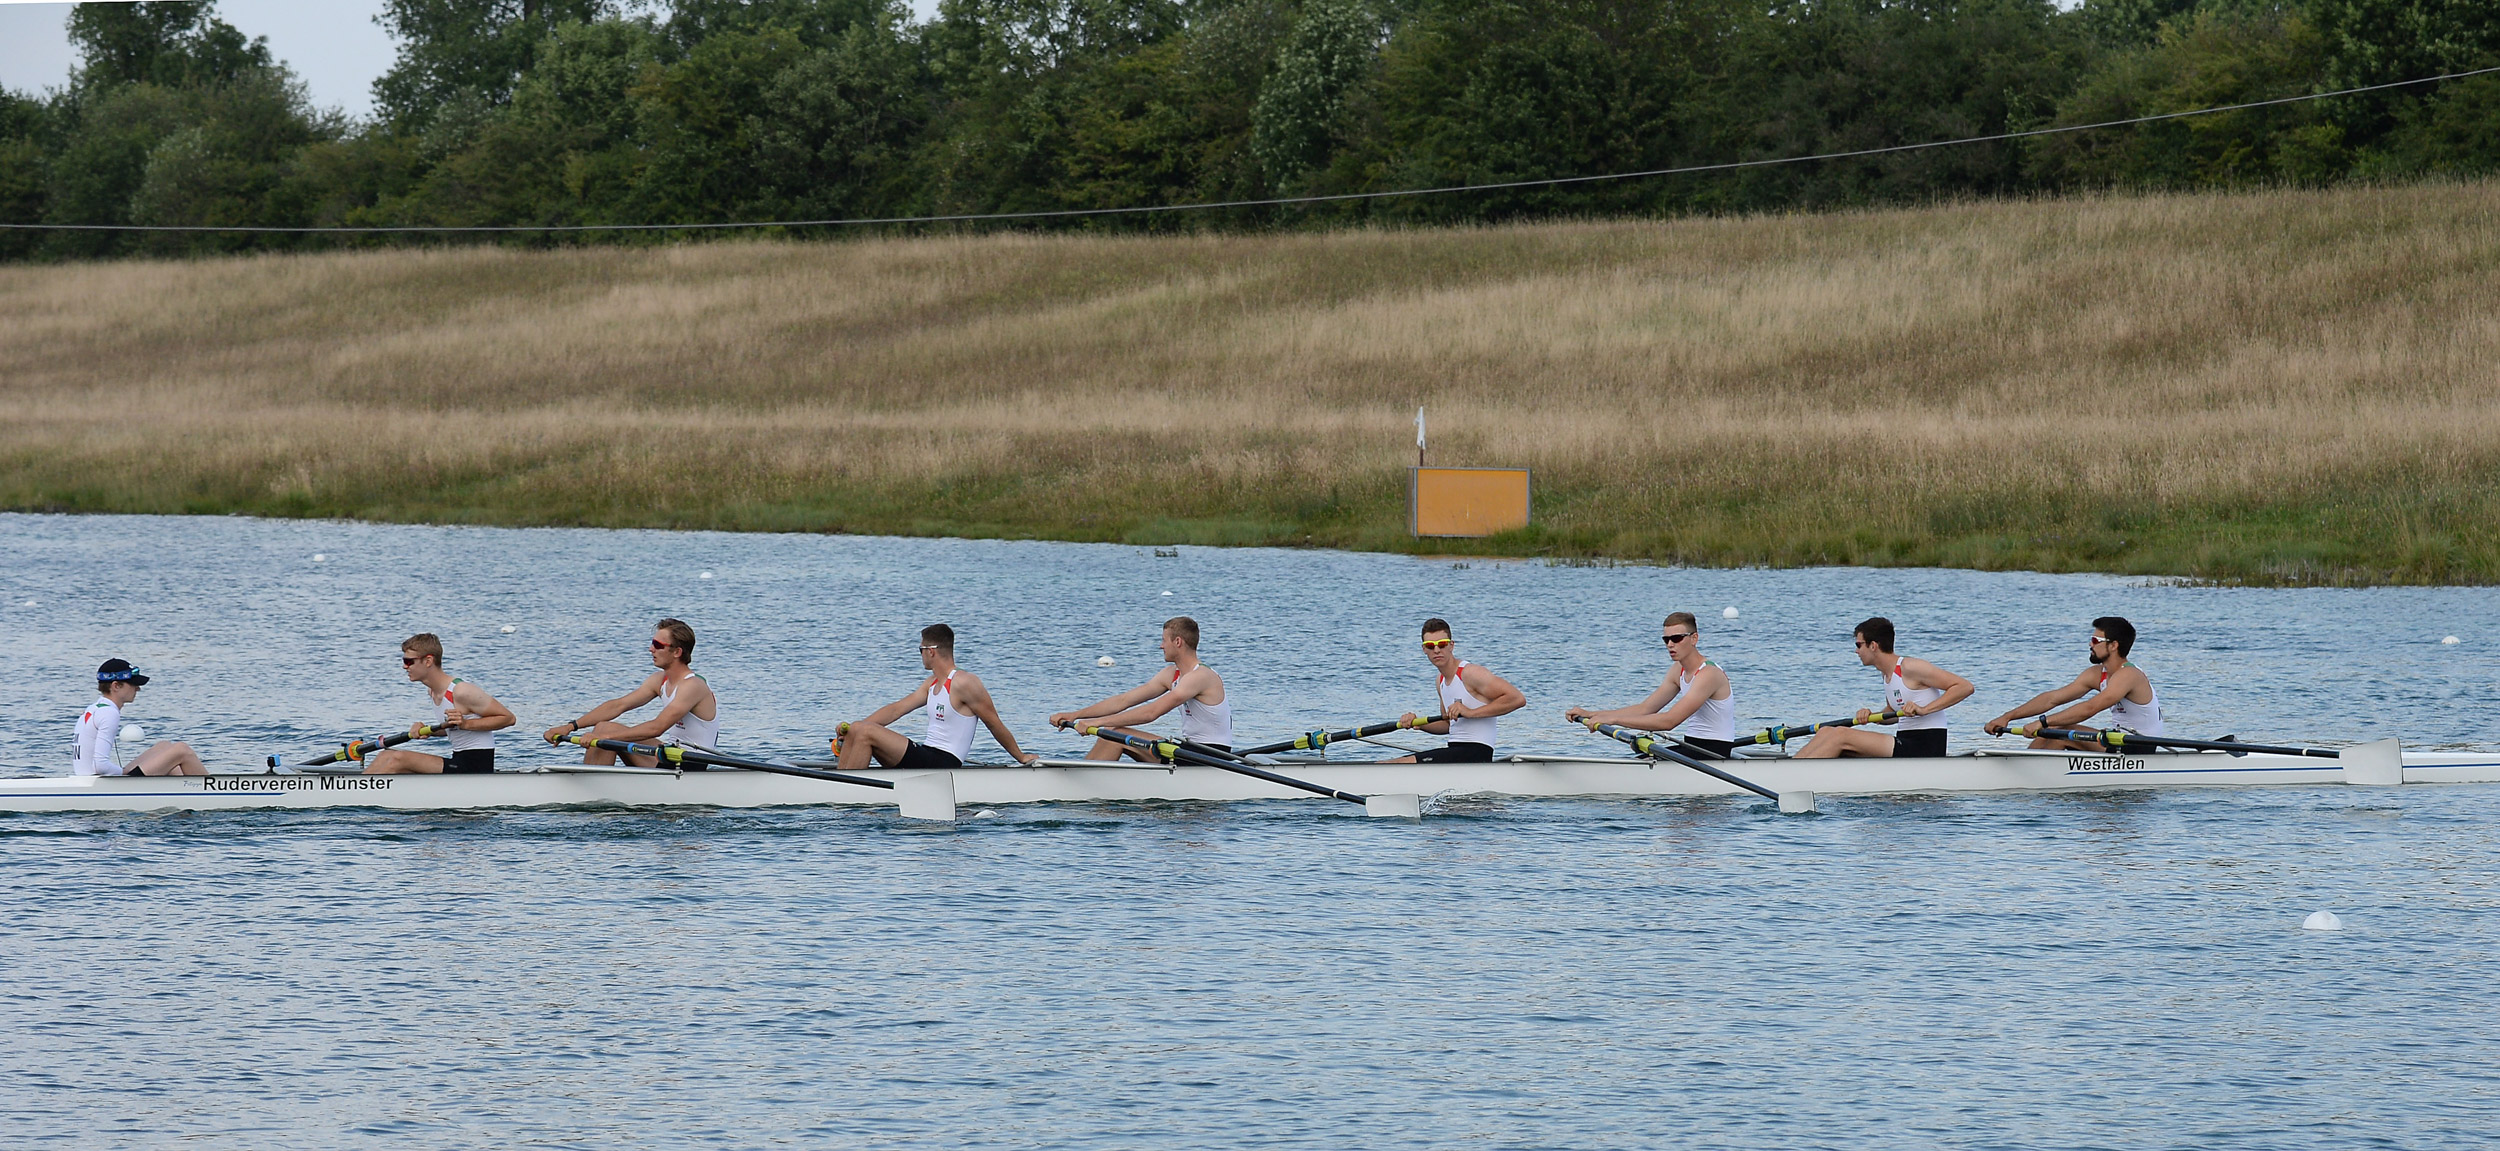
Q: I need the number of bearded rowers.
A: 1